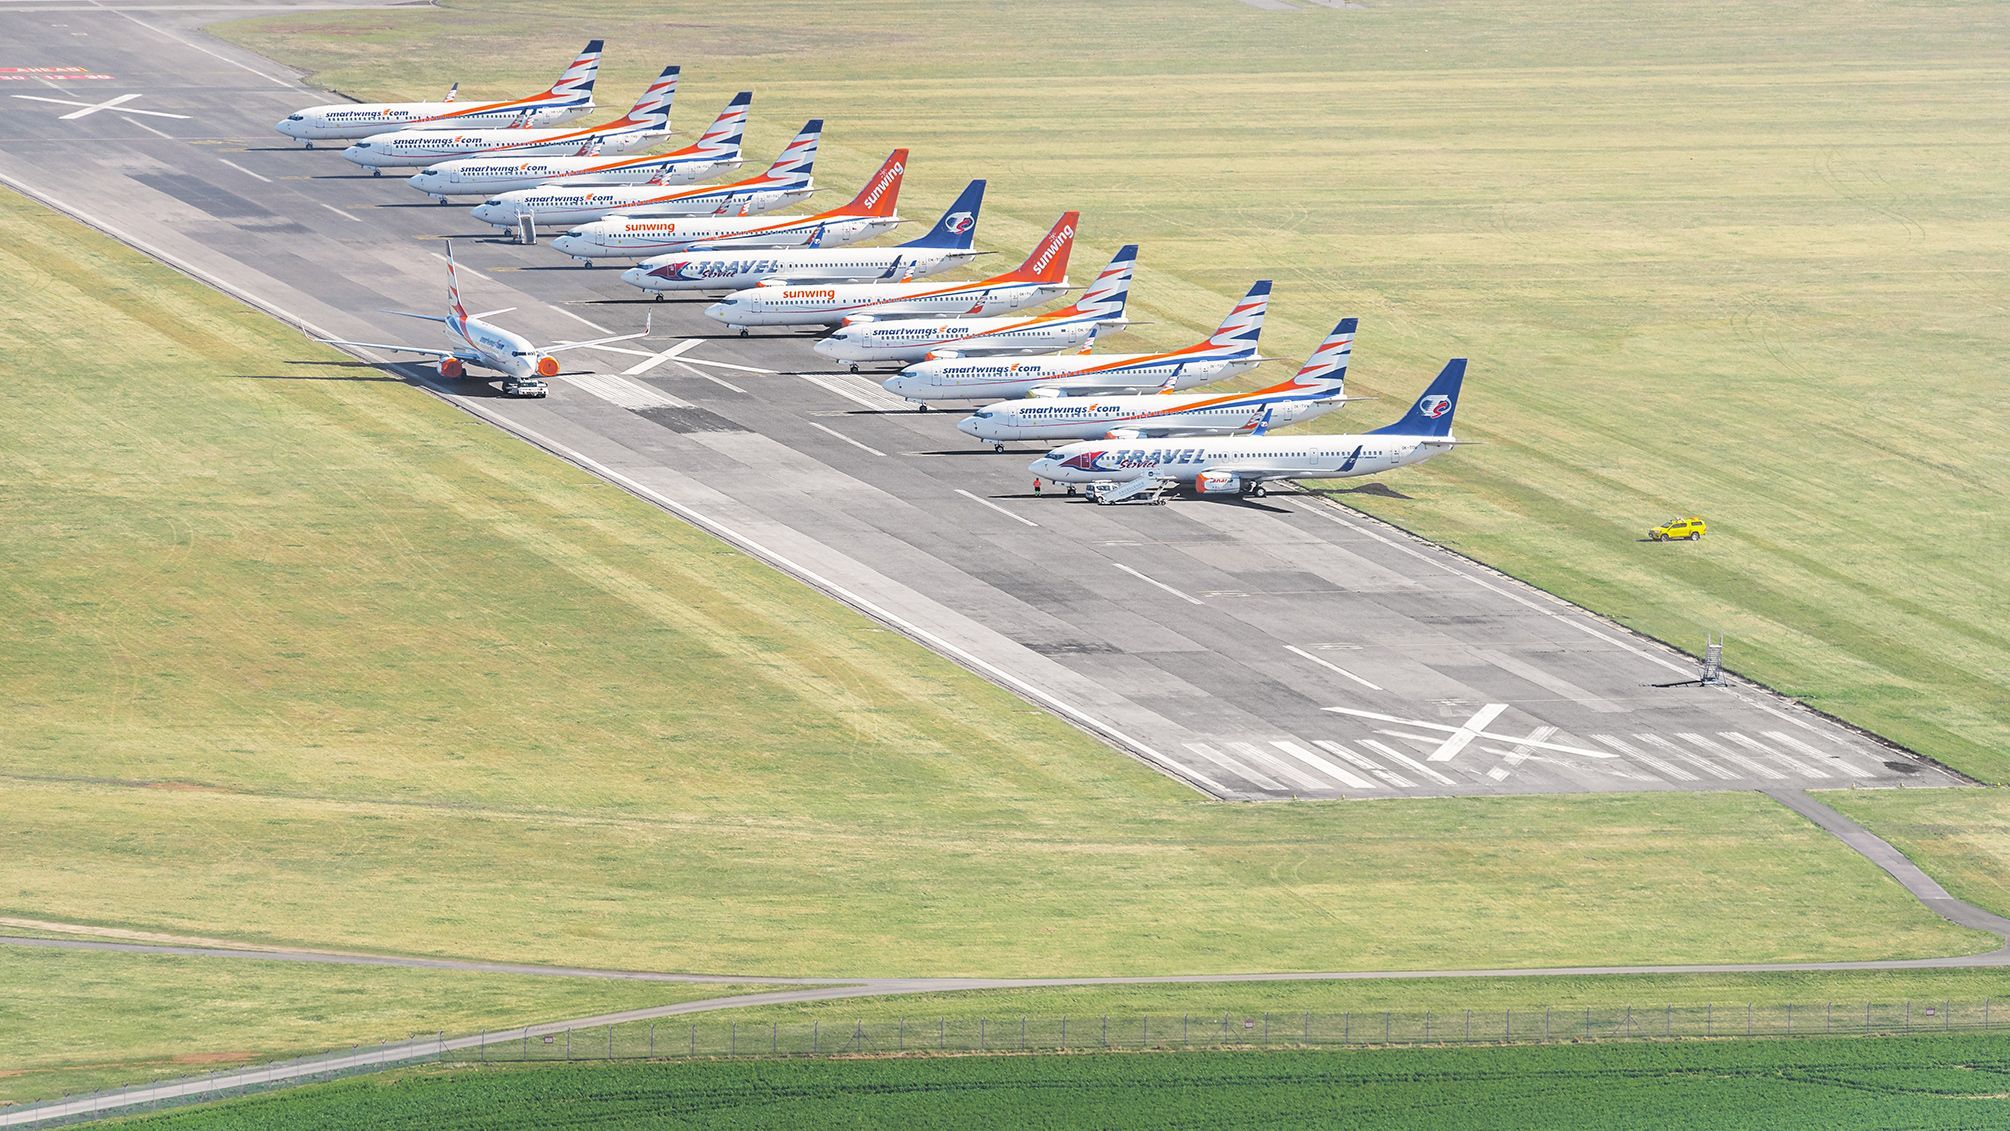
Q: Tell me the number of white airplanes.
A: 12